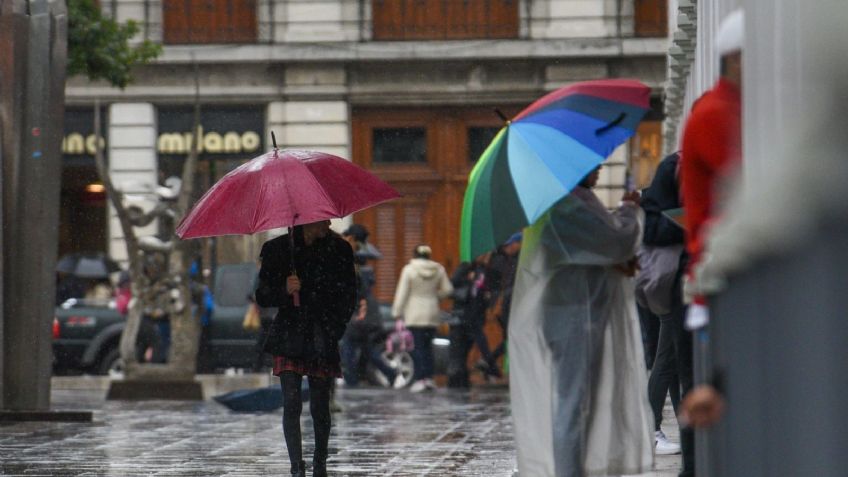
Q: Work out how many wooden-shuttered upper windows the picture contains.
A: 3